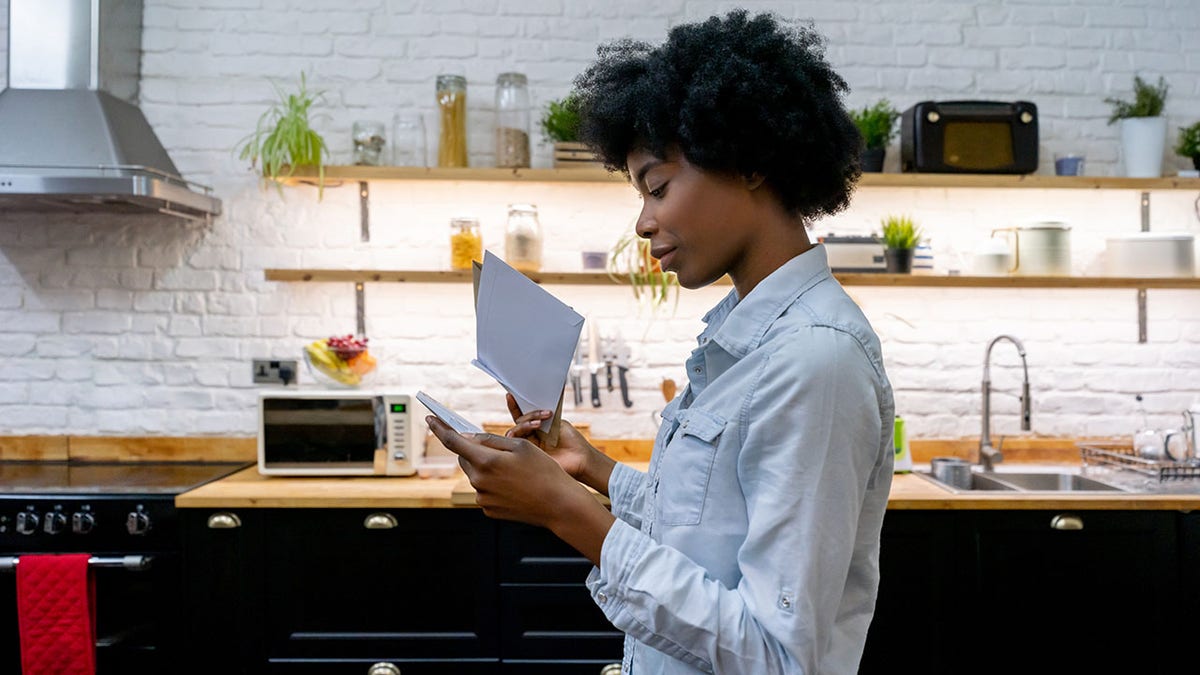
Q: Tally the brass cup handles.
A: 5